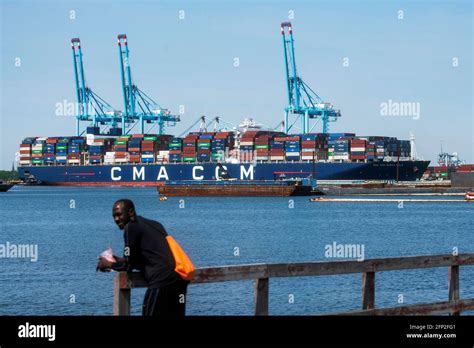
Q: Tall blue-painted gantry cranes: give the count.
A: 3